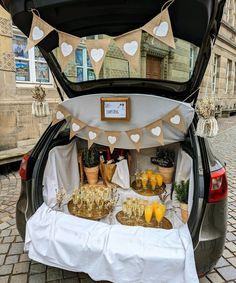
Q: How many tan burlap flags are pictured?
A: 12